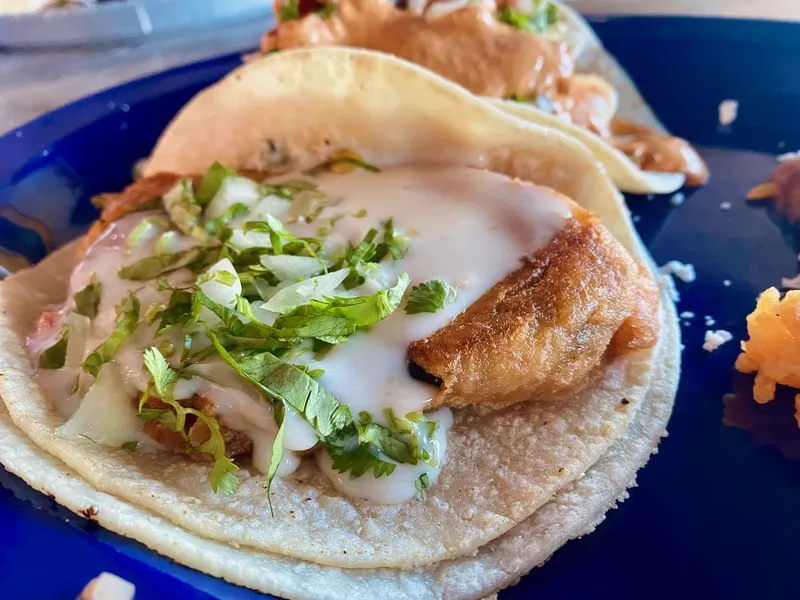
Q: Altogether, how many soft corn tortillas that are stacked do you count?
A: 2